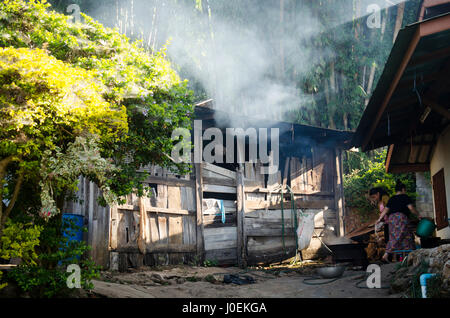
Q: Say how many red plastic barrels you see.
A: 0